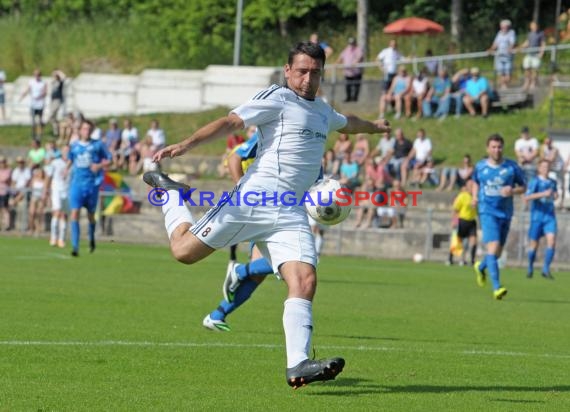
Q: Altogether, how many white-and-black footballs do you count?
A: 1